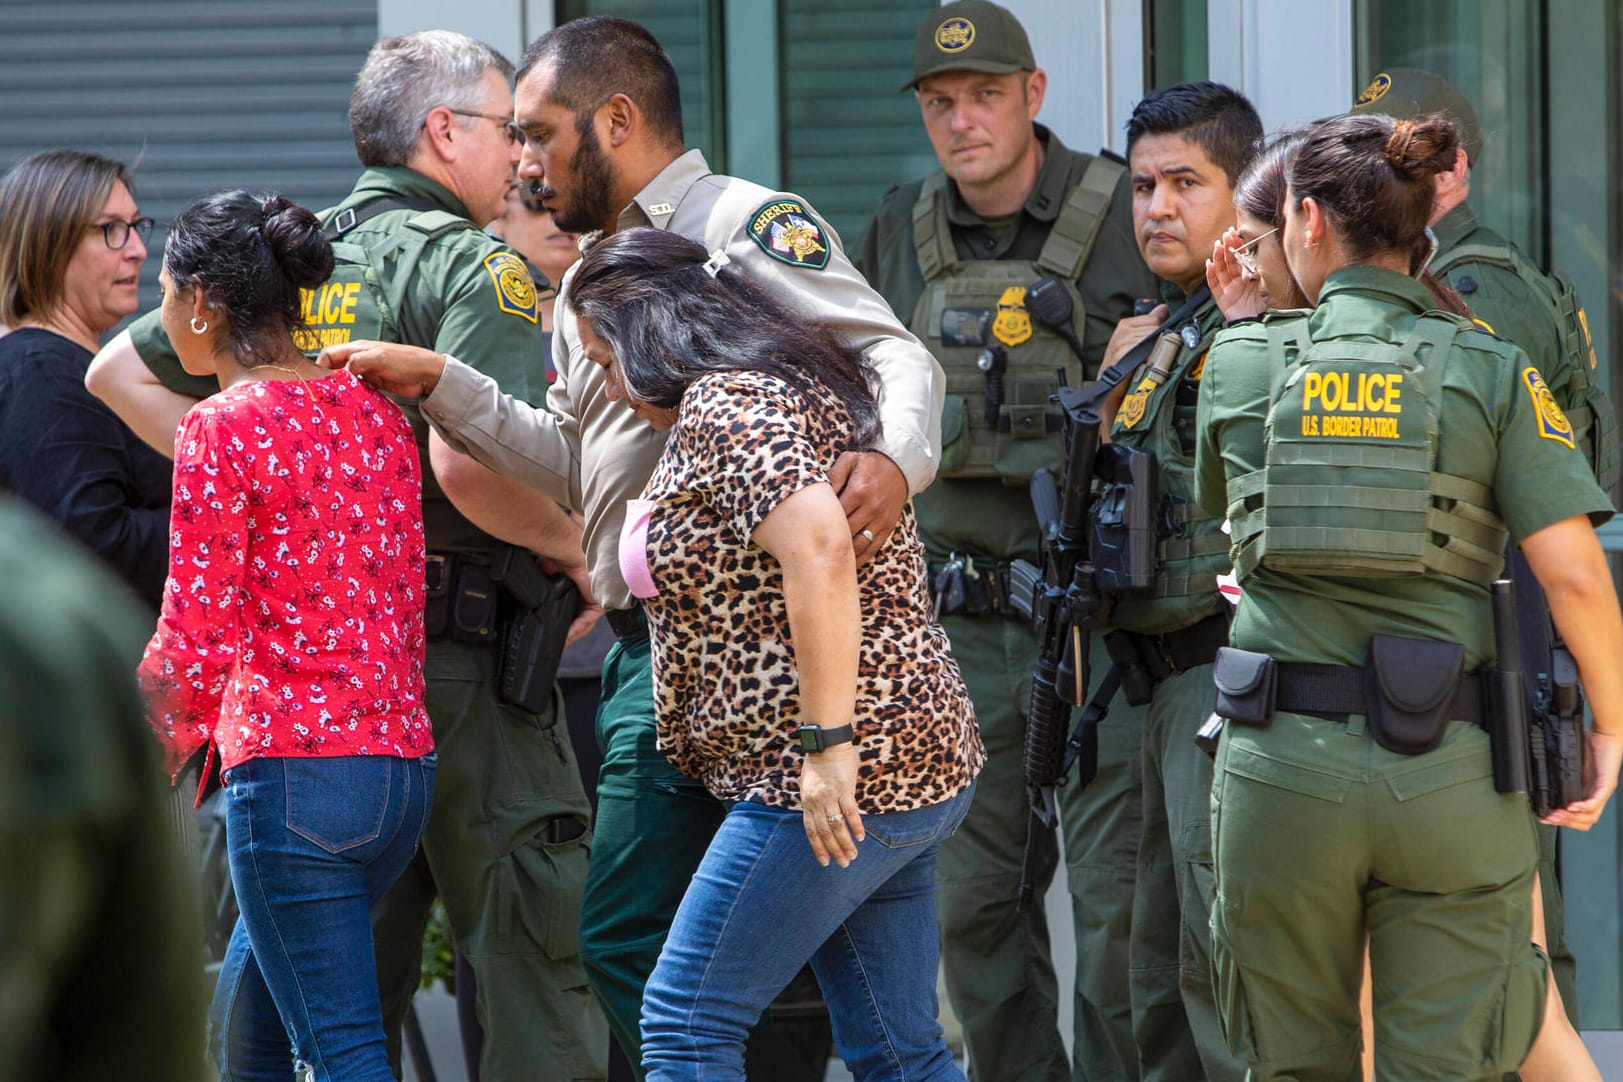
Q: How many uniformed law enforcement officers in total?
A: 6